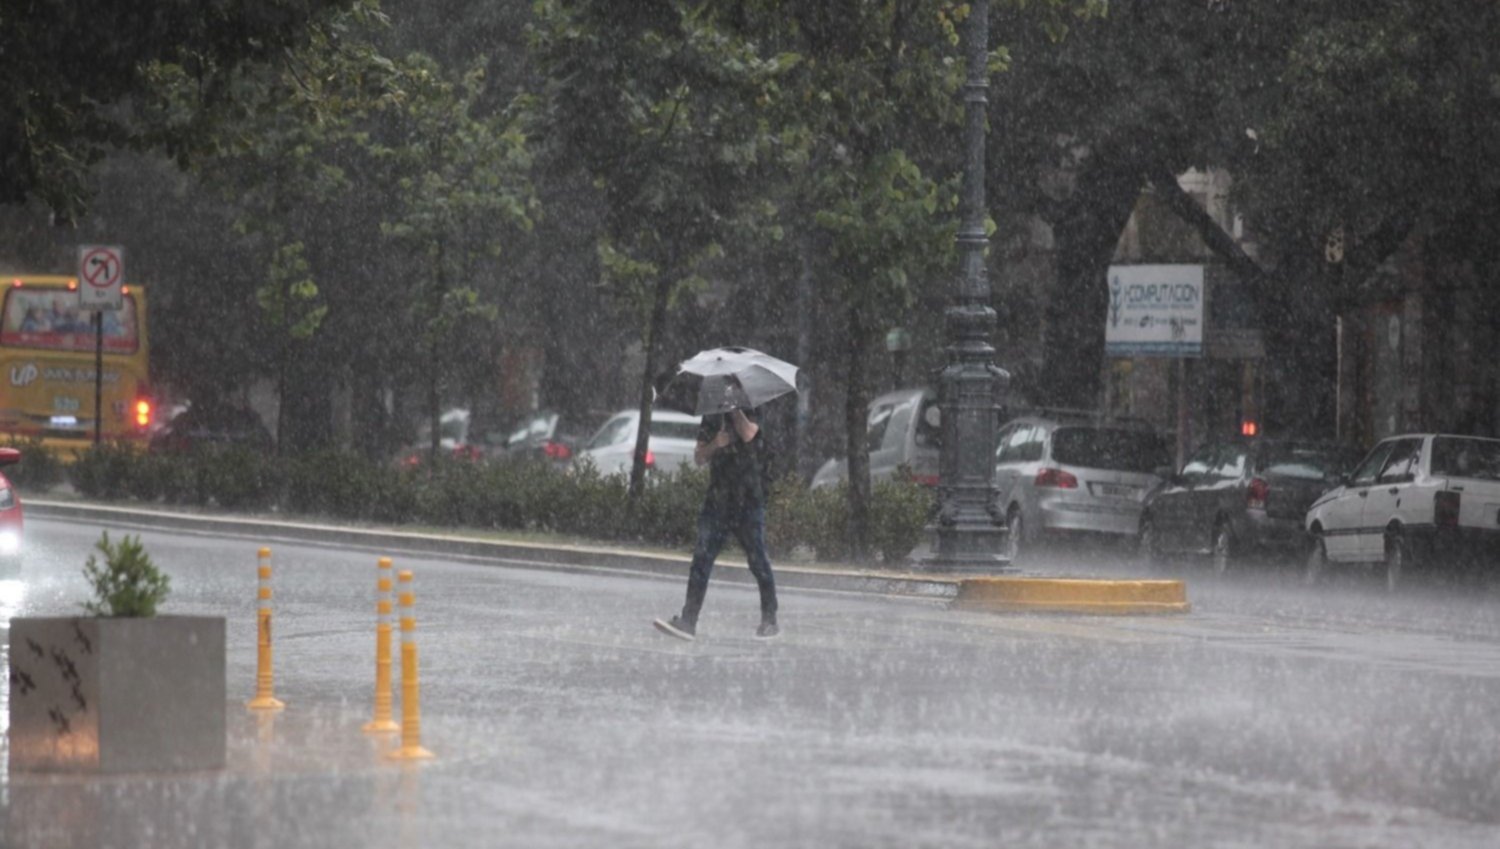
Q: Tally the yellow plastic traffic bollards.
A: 3